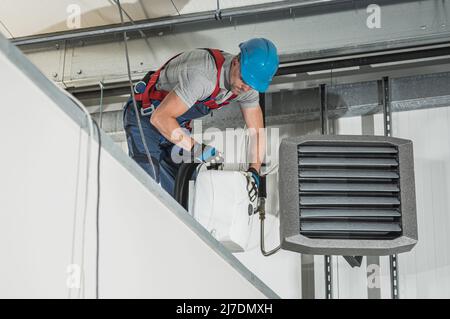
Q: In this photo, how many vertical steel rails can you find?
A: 2